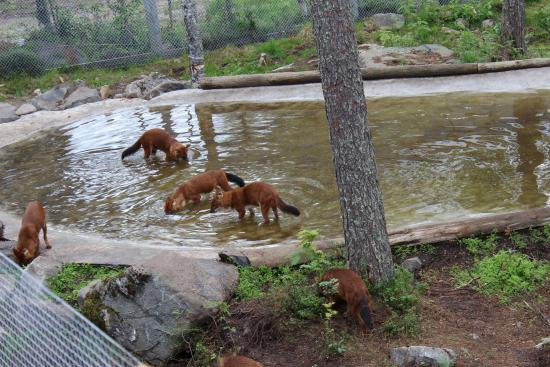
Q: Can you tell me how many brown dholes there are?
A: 6